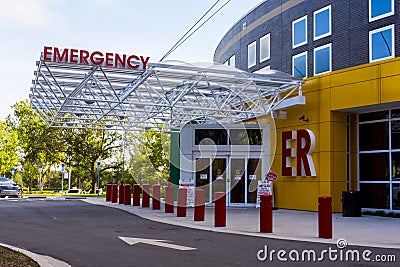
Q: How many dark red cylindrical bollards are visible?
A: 13